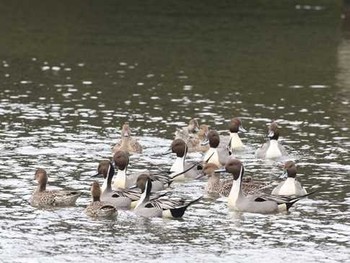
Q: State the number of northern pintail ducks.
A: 15